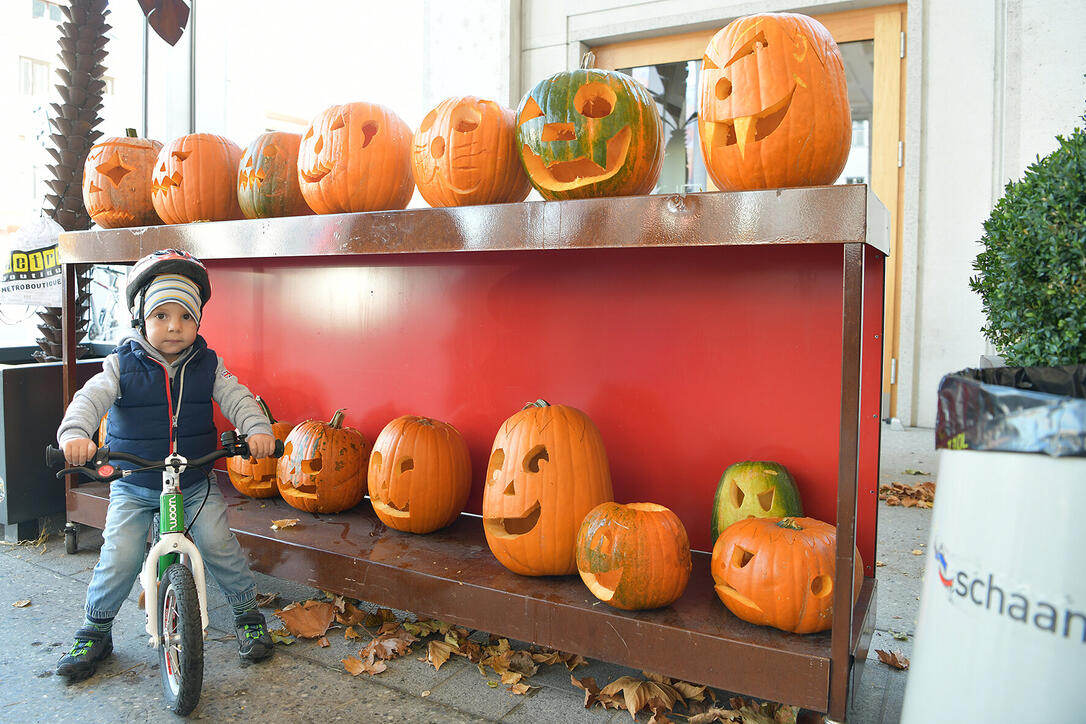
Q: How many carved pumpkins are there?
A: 14